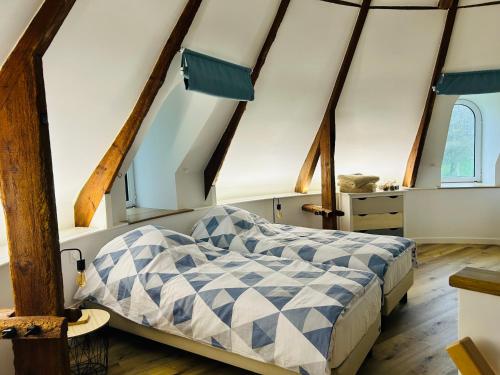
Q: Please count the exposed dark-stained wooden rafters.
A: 5